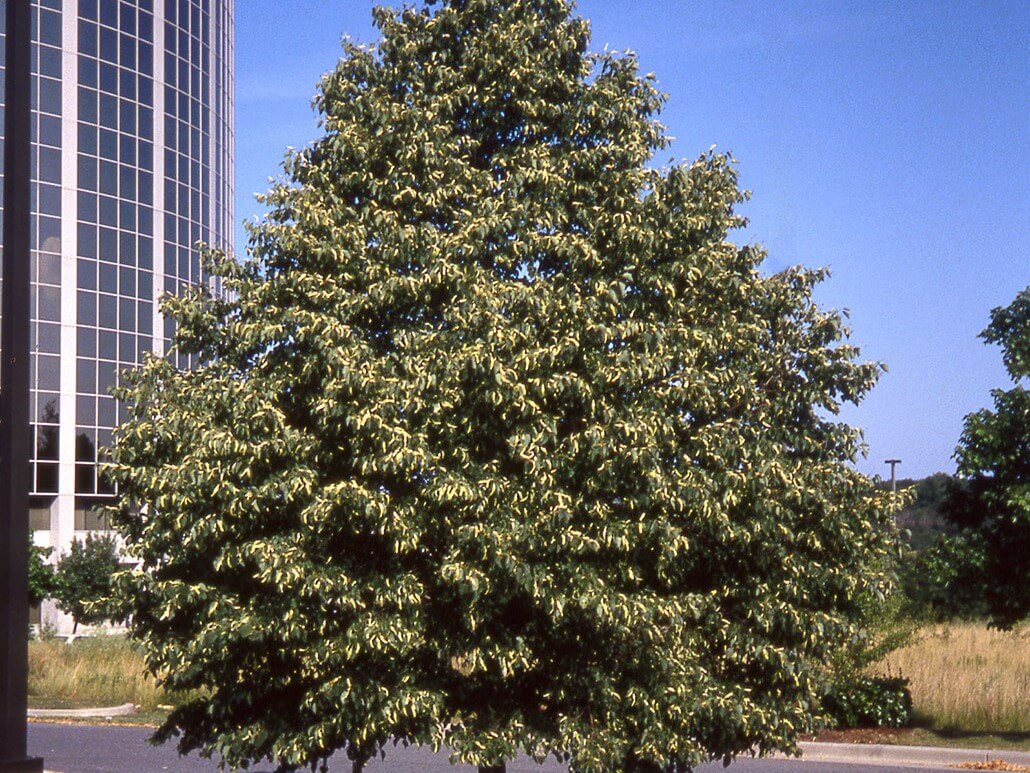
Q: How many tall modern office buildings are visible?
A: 1